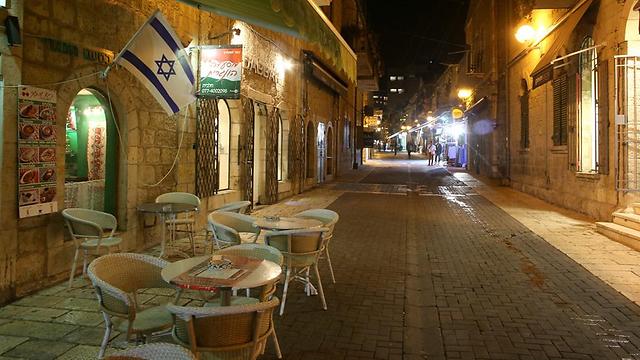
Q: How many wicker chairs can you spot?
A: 10